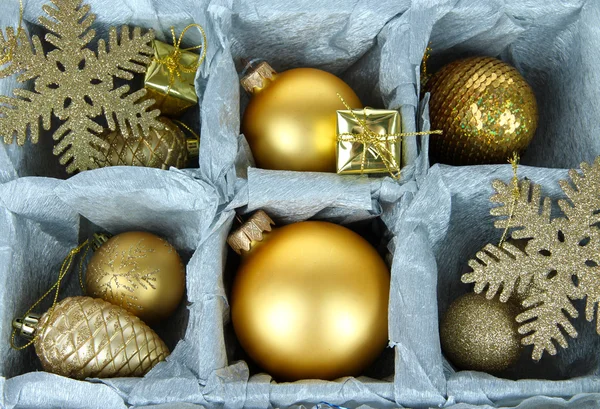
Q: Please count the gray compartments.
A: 6